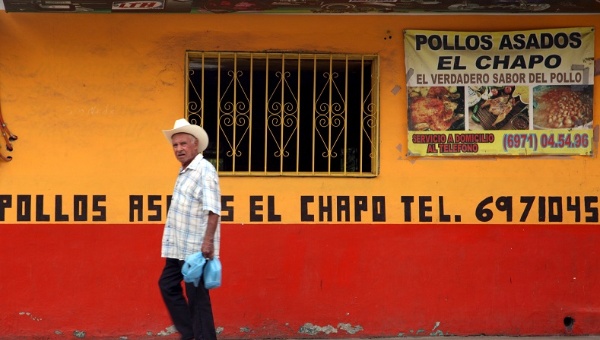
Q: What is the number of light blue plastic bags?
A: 2